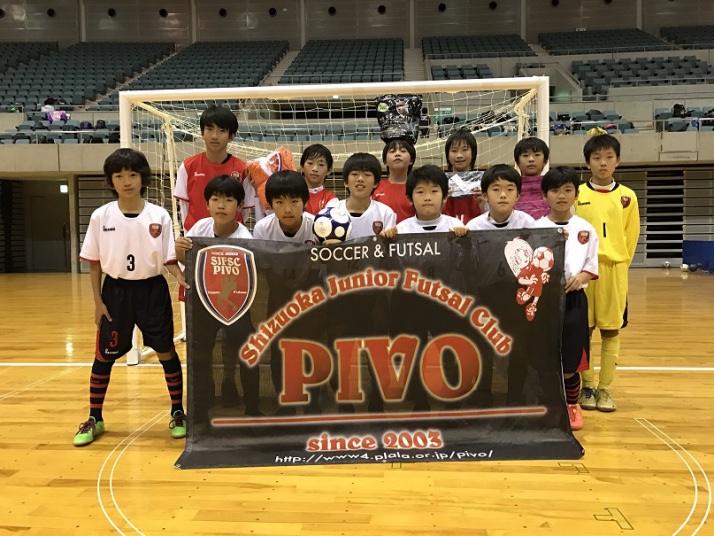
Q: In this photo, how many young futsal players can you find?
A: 13